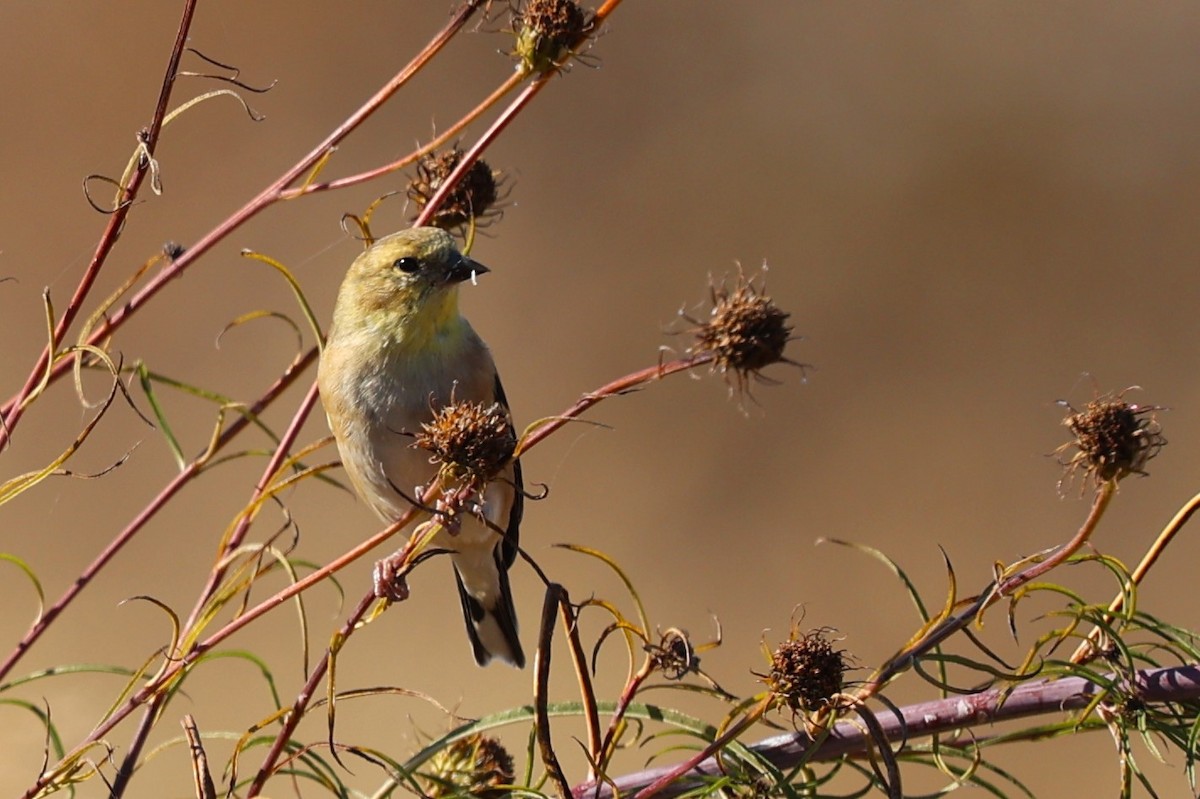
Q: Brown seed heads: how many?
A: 8